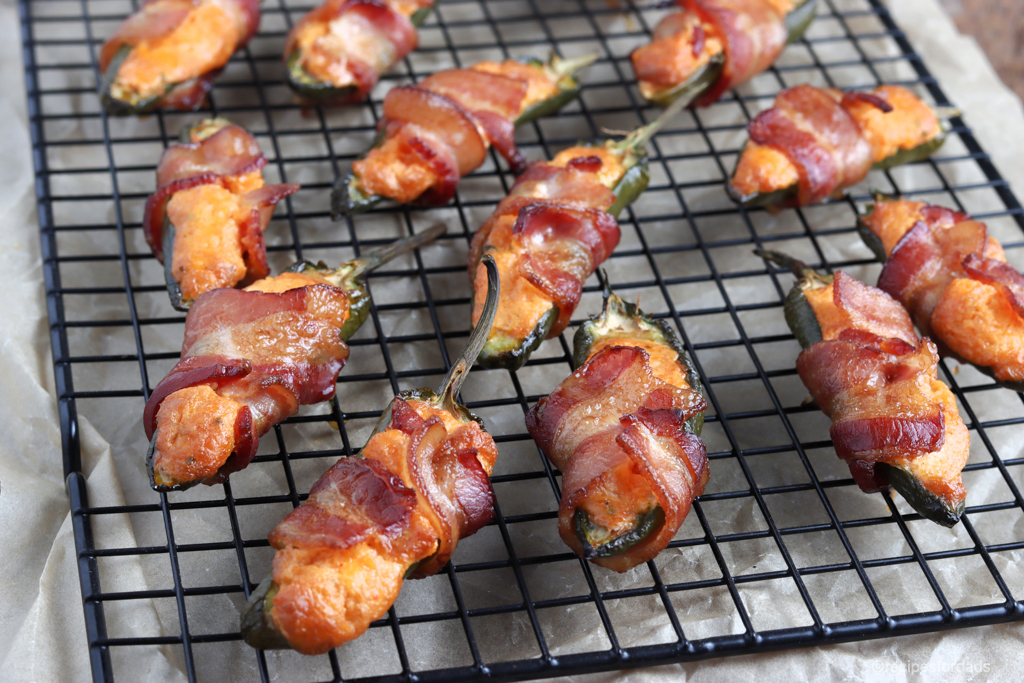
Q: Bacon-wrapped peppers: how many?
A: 12